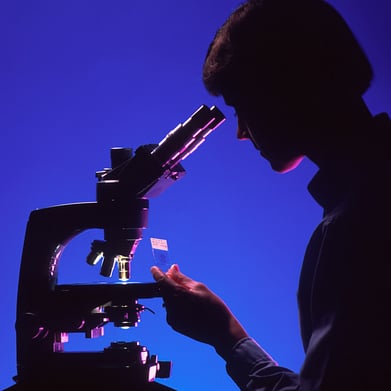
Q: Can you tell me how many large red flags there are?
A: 0